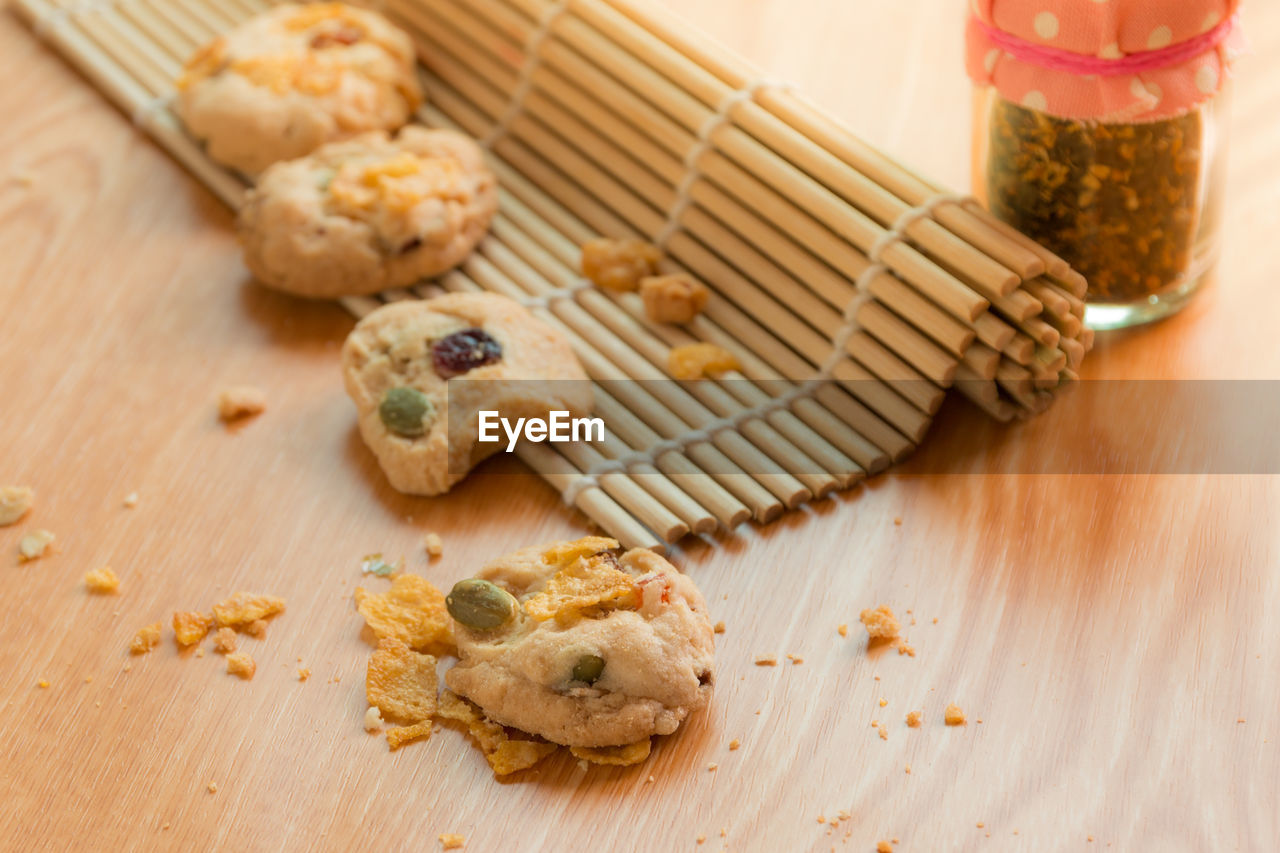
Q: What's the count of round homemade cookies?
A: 4